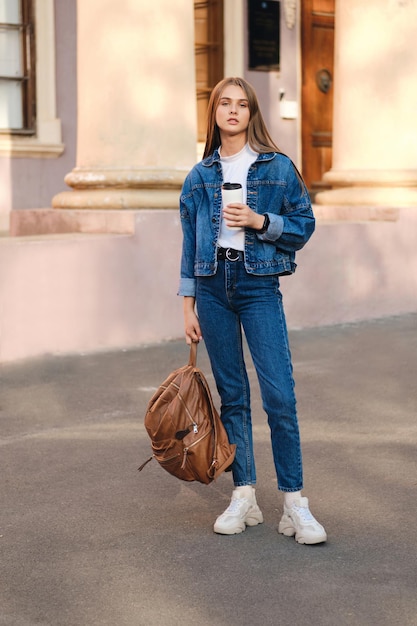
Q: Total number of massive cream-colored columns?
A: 2